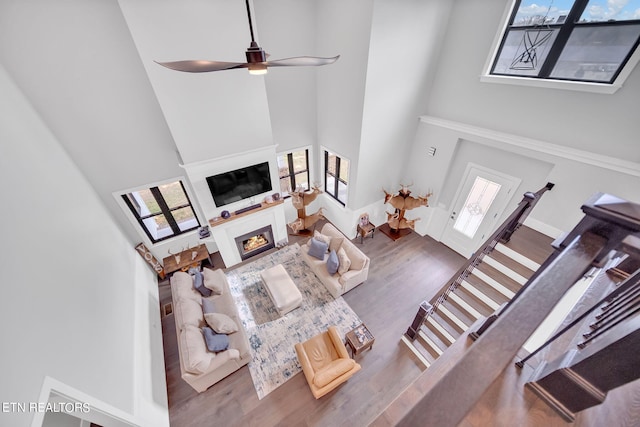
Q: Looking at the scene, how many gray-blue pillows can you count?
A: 4